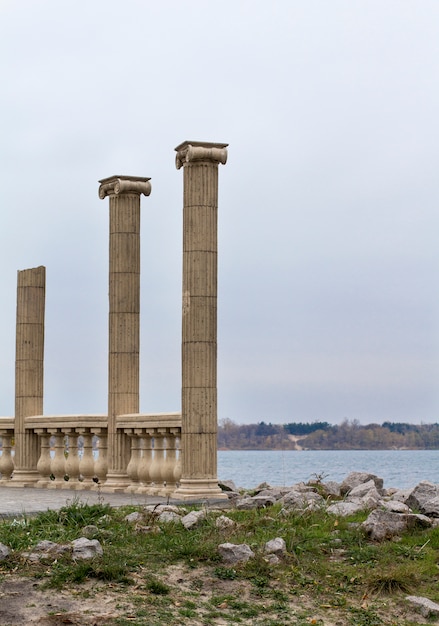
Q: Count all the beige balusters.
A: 11